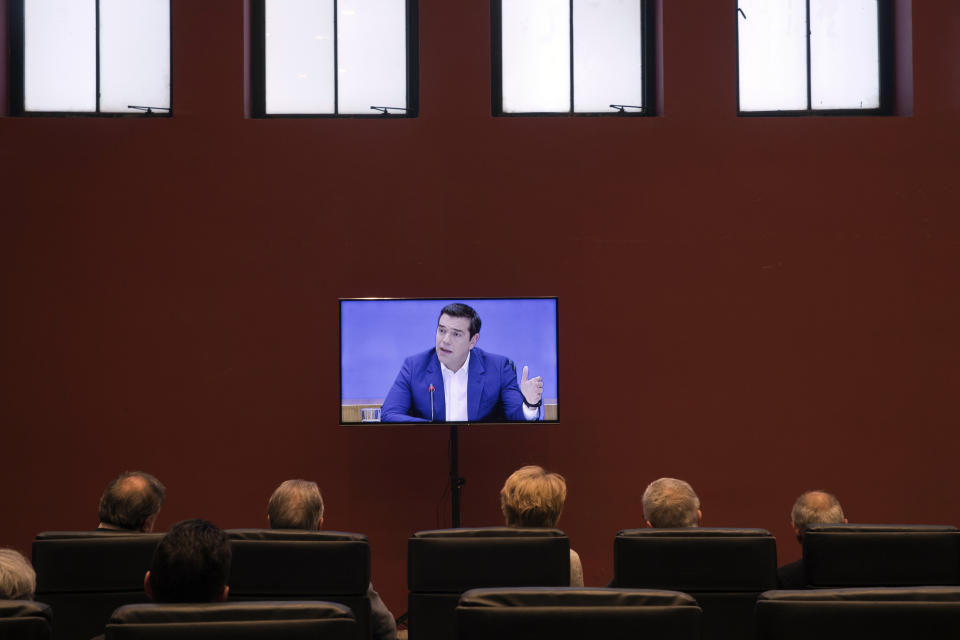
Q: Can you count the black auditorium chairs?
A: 9